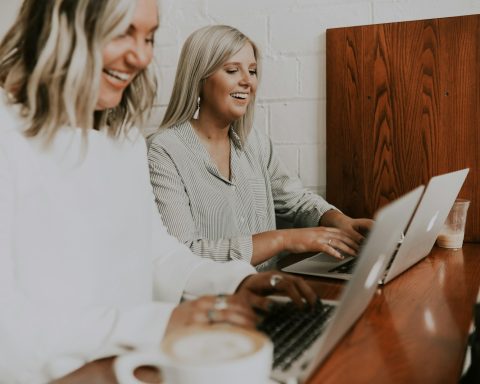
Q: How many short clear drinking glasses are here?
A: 1